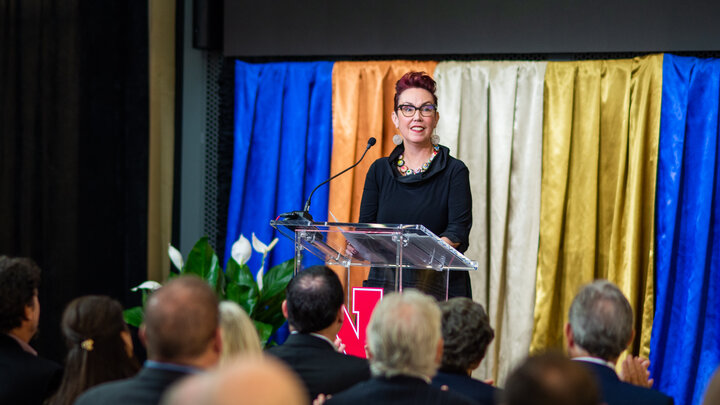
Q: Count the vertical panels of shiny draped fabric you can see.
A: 5